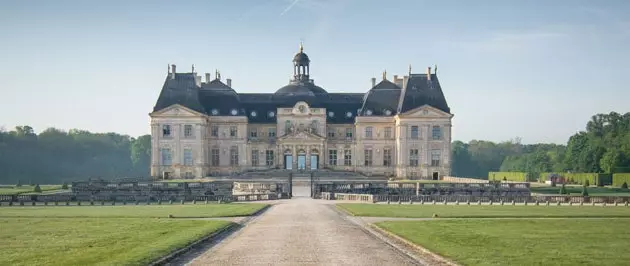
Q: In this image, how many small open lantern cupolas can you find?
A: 1